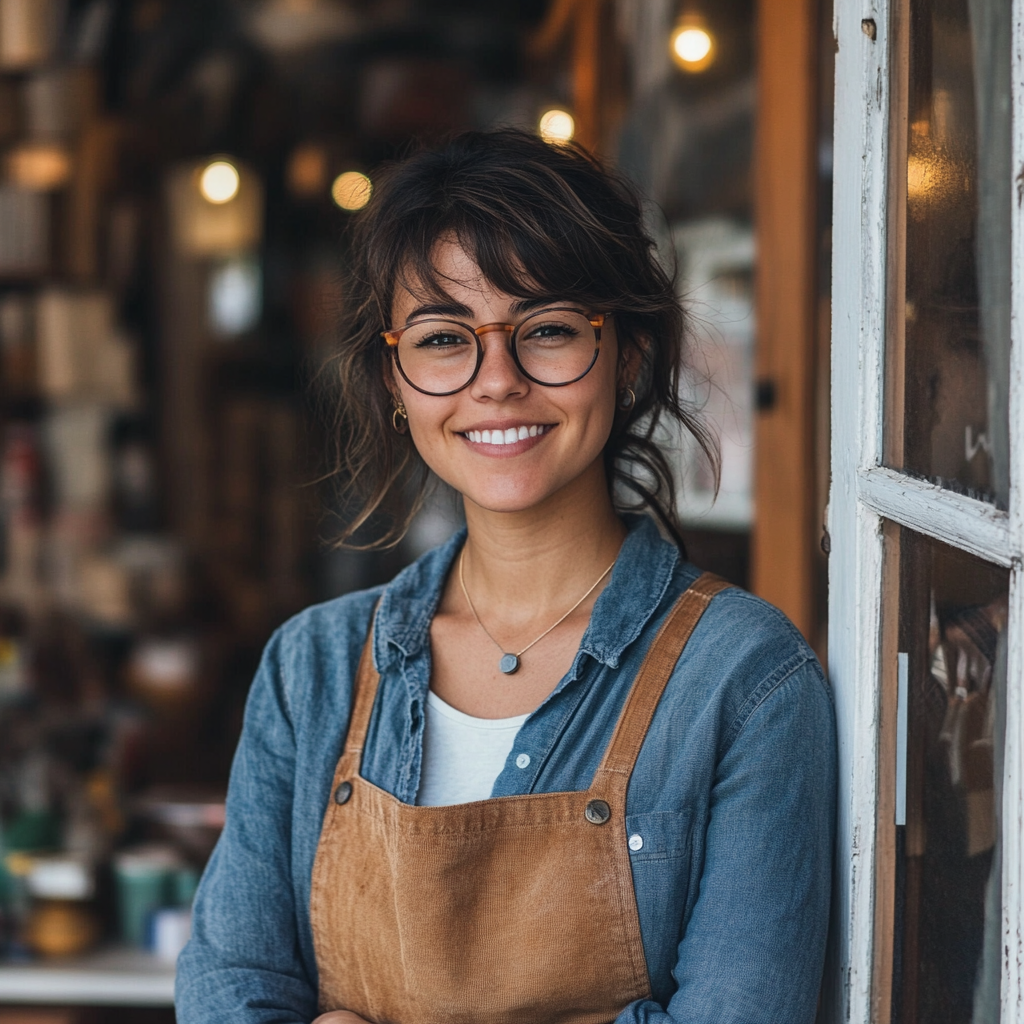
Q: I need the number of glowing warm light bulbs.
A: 4